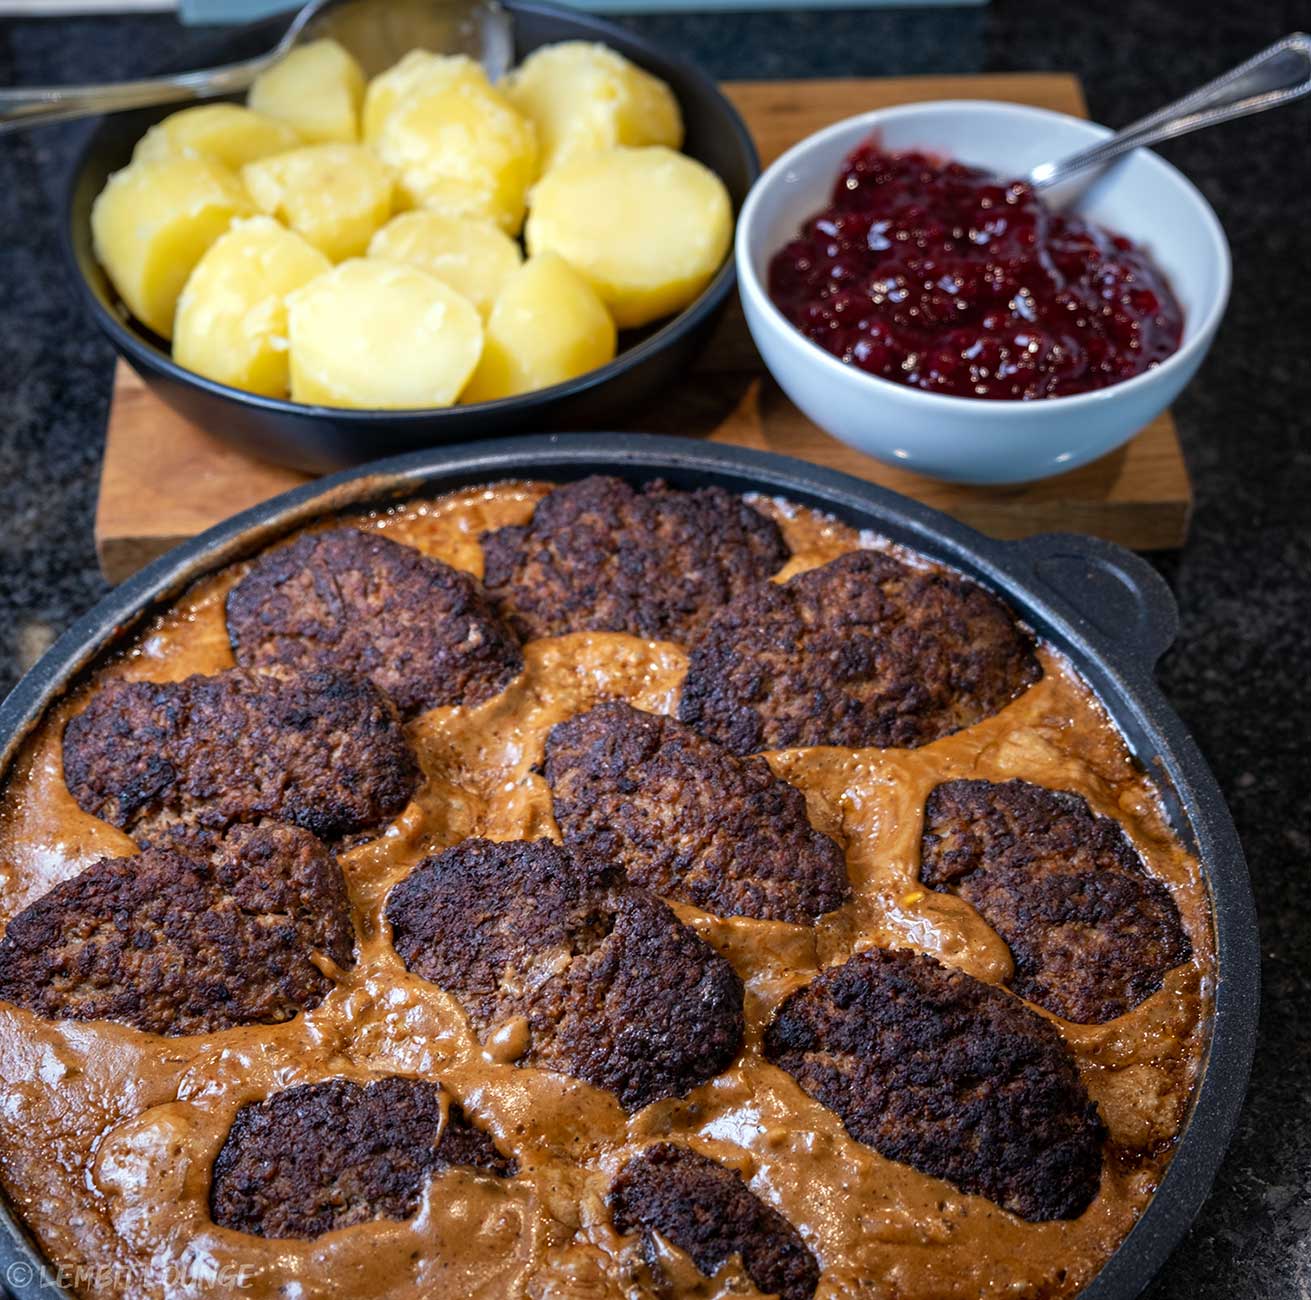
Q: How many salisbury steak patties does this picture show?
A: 11